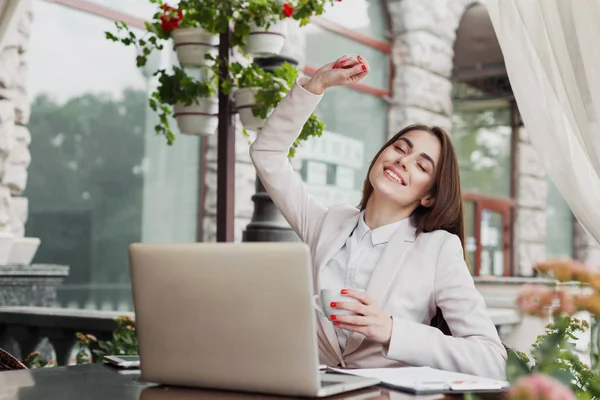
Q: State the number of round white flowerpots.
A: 4